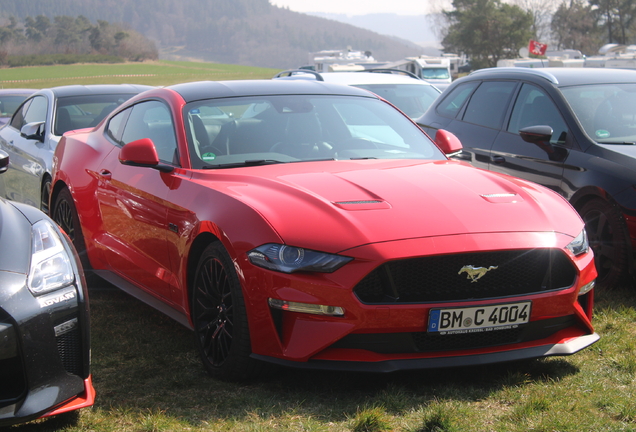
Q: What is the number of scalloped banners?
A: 0